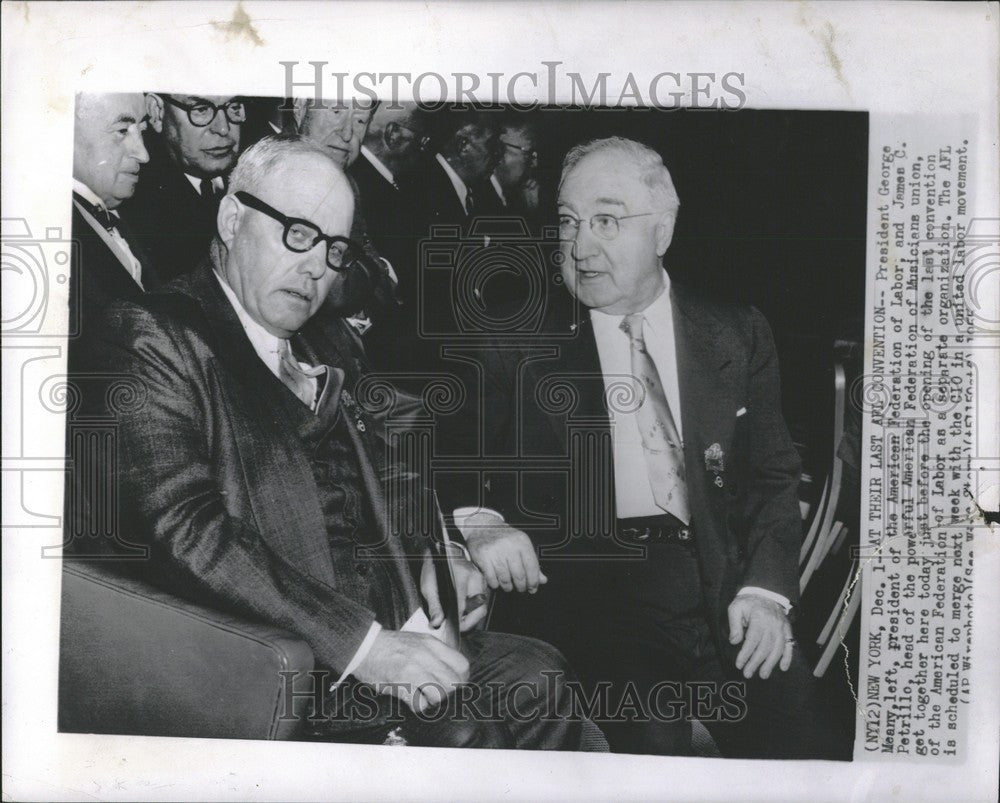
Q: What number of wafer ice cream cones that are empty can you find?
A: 0